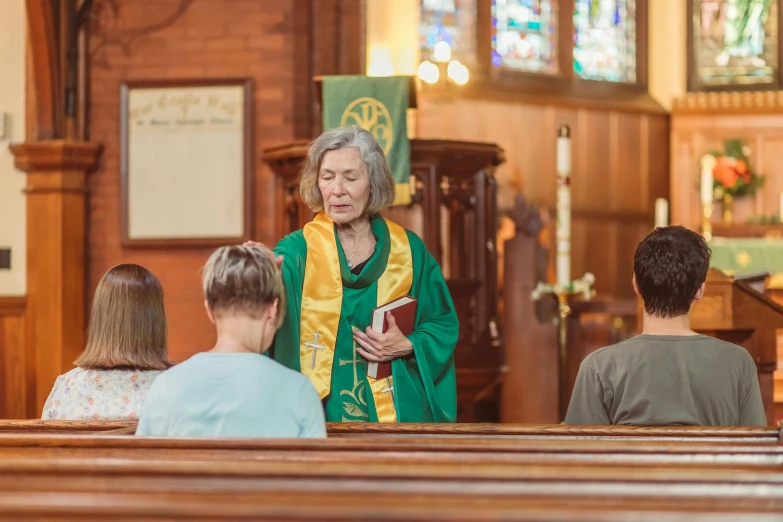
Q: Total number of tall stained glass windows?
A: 4